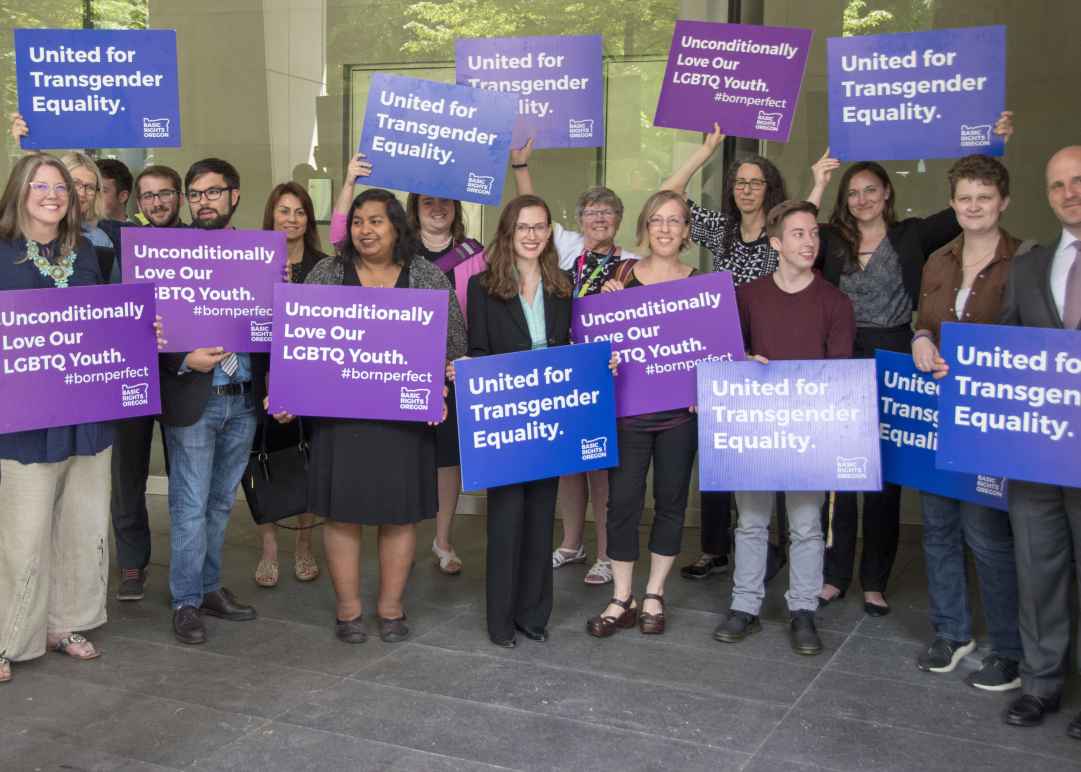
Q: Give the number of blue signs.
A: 8